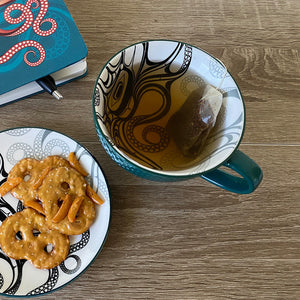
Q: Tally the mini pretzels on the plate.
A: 3